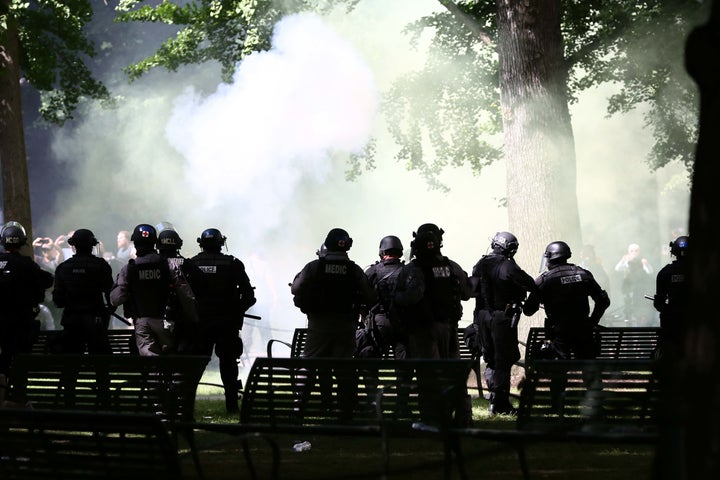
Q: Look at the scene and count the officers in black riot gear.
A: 11